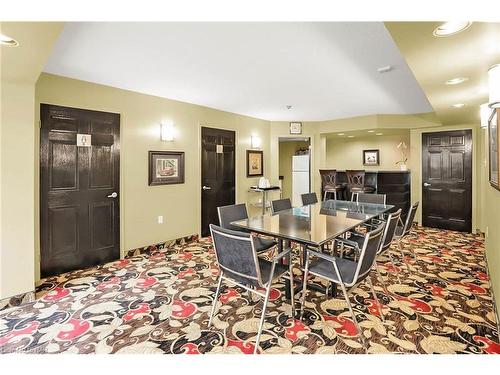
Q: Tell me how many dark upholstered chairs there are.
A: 8